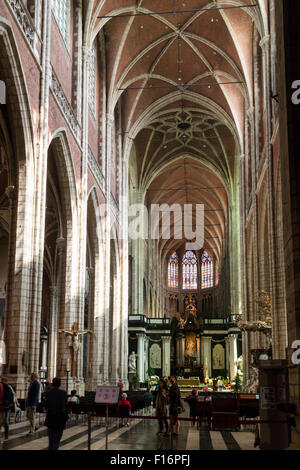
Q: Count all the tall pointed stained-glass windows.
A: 3